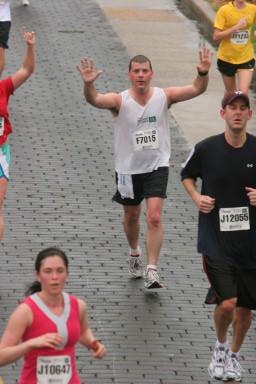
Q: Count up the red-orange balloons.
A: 0